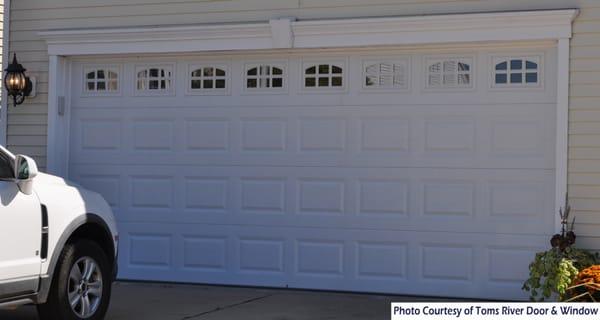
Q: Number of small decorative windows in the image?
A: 8